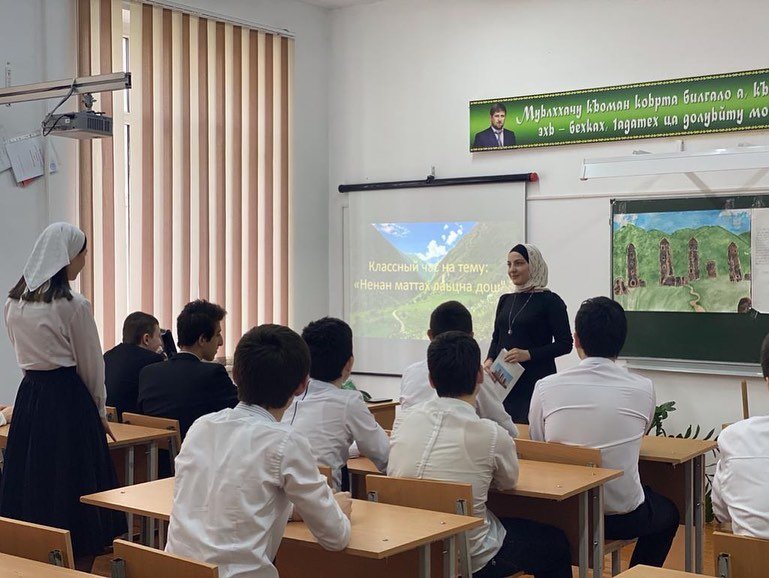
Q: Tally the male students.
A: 8